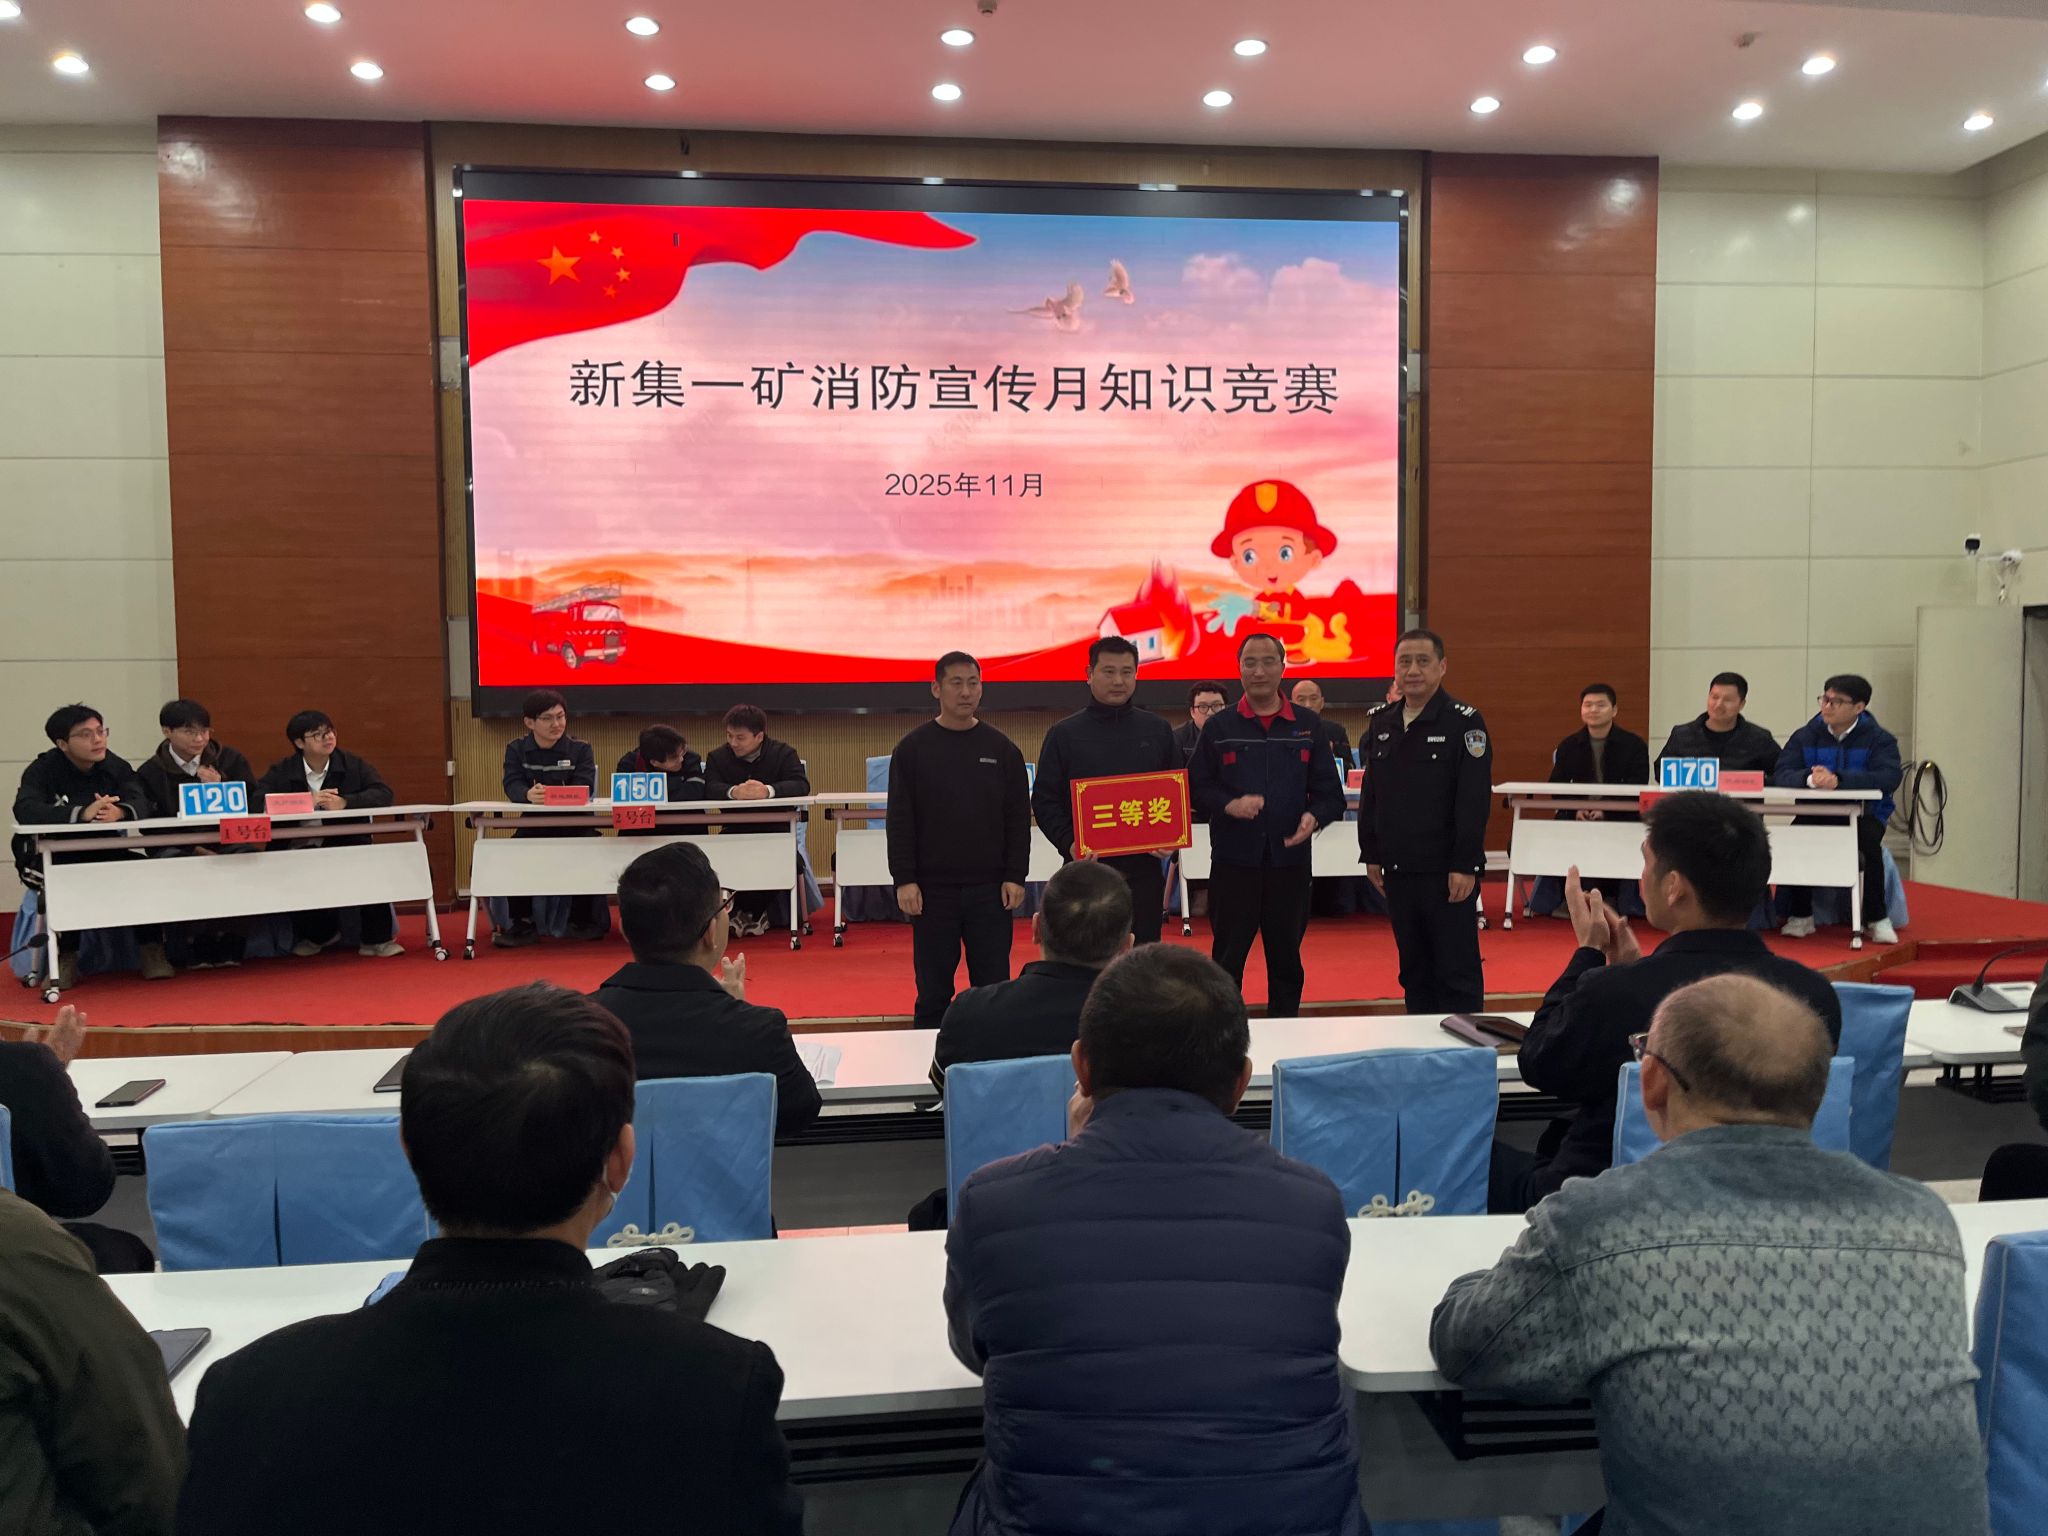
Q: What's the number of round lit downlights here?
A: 15